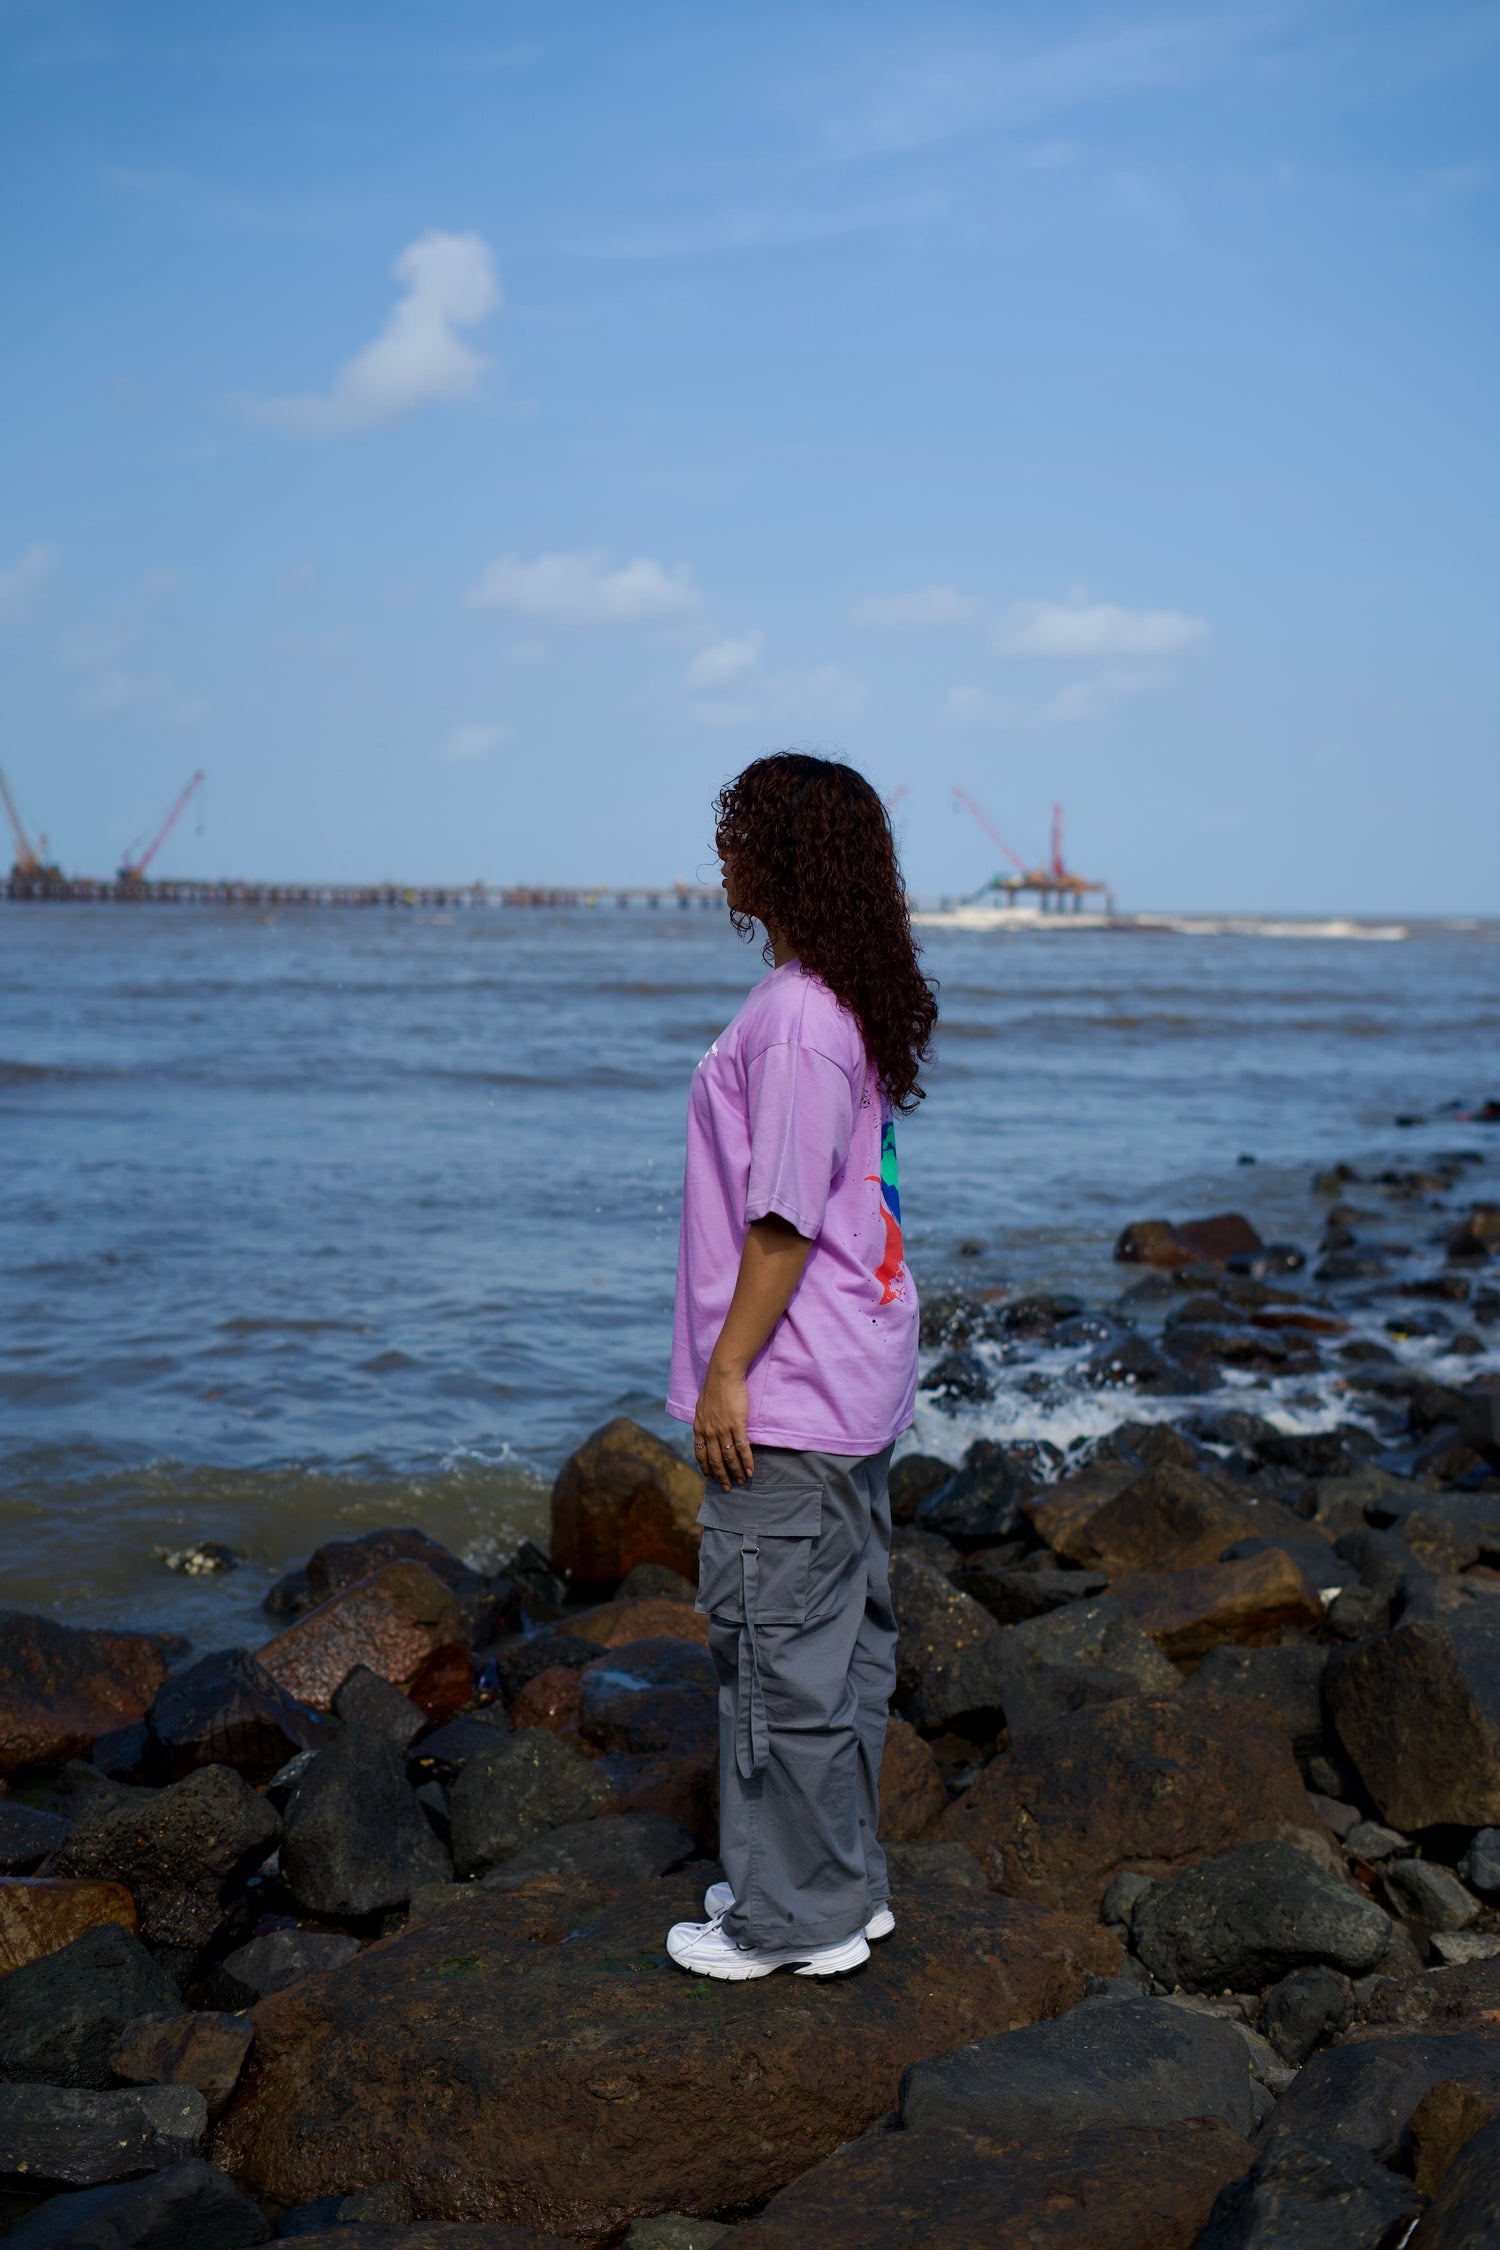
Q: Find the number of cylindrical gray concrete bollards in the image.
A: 0